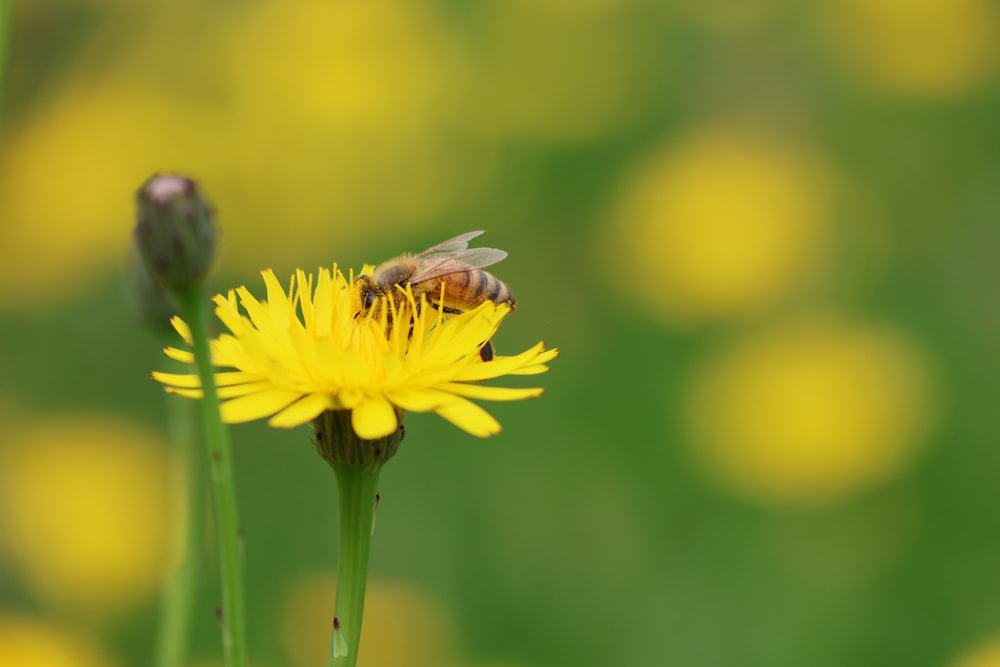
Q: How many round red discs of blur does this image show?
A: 0